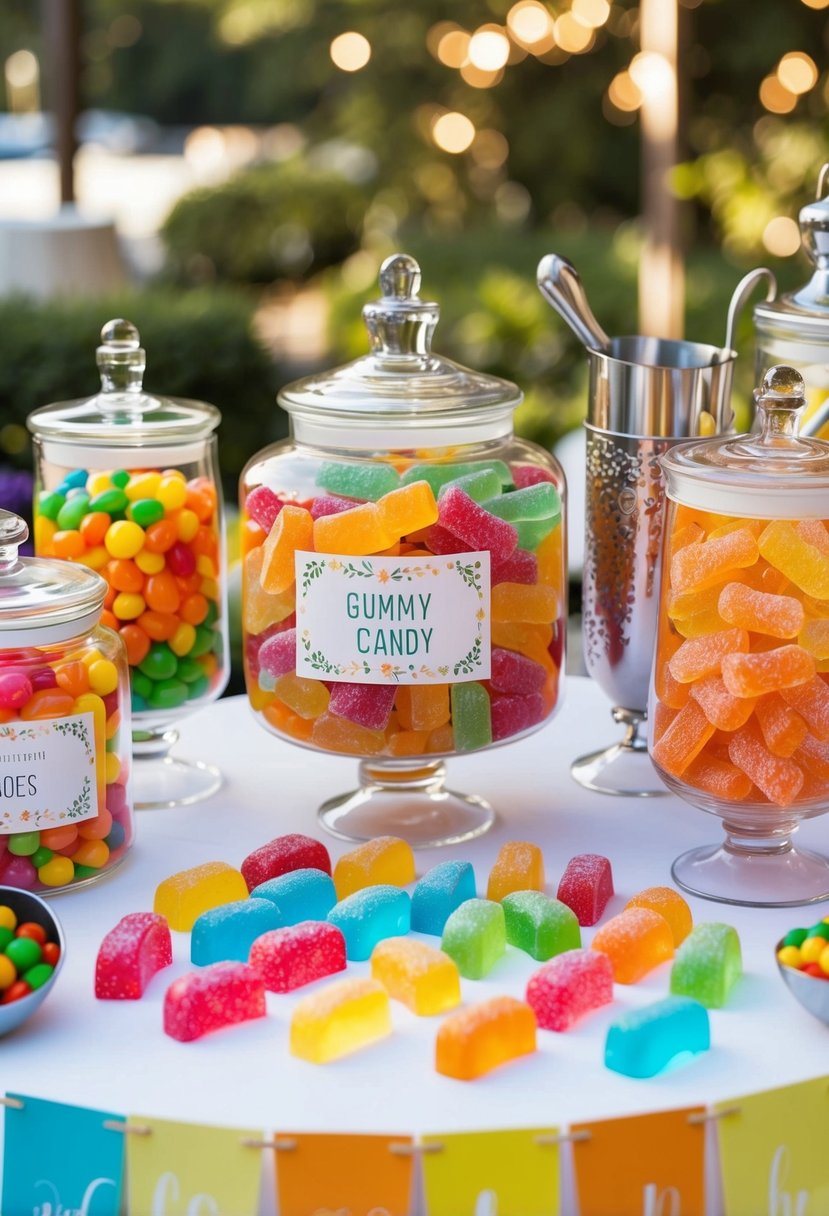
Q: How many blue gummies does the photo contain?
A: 5